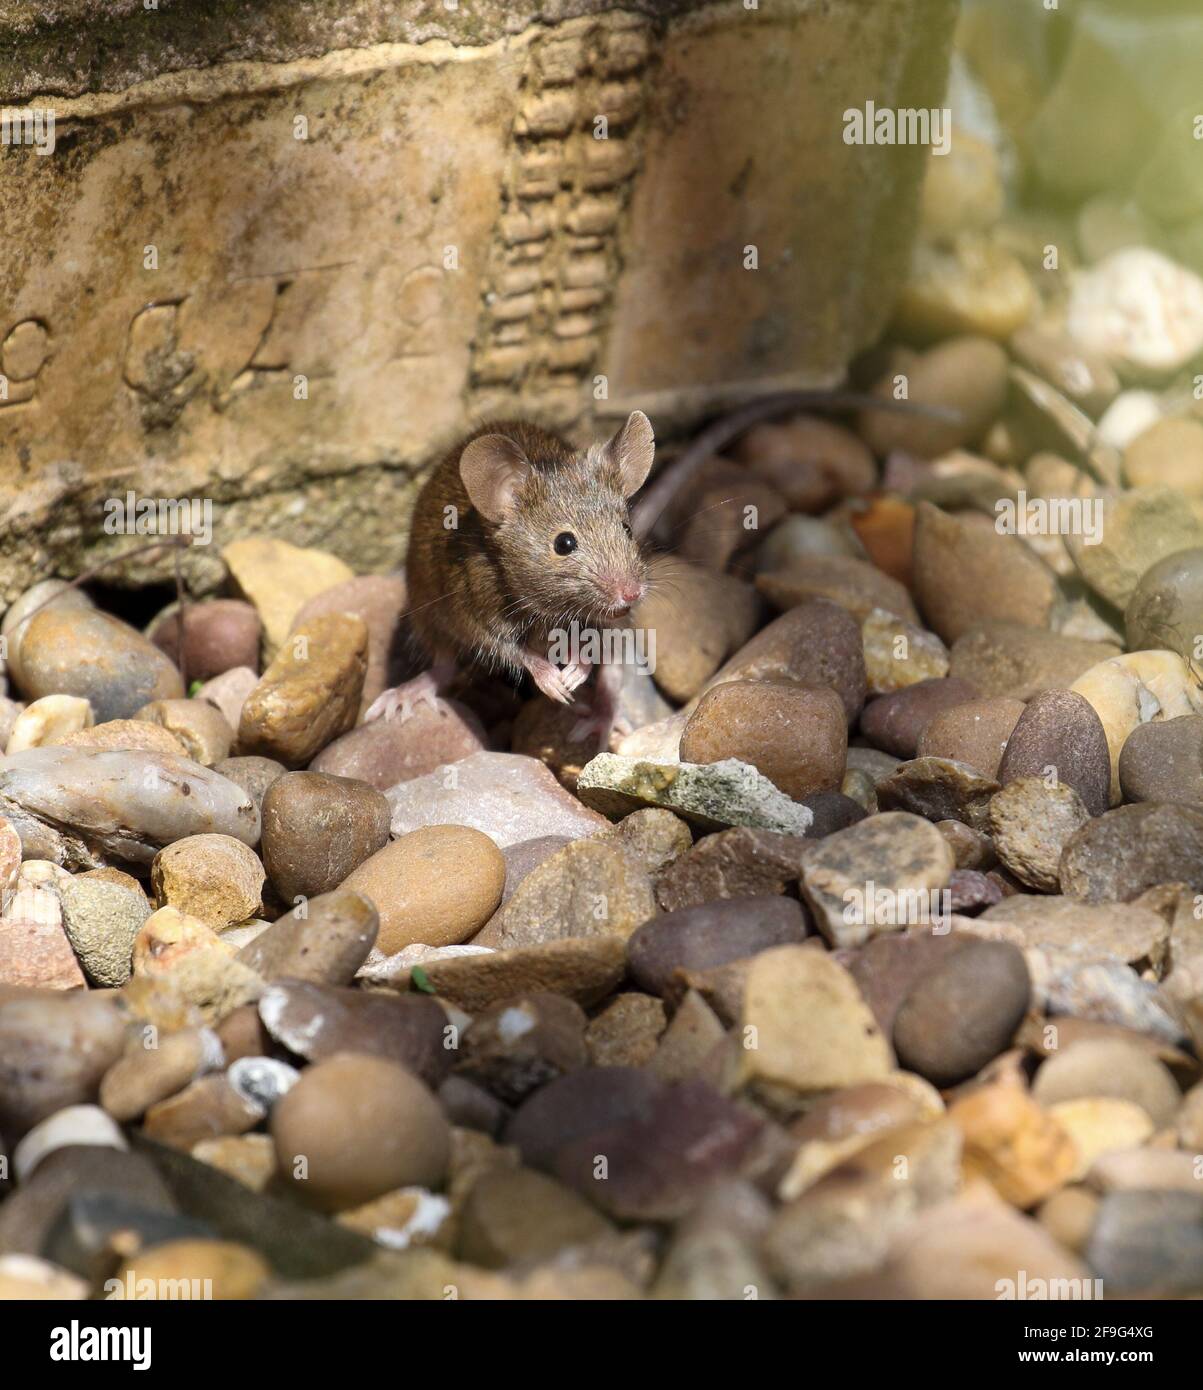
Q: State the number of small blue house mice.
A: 0